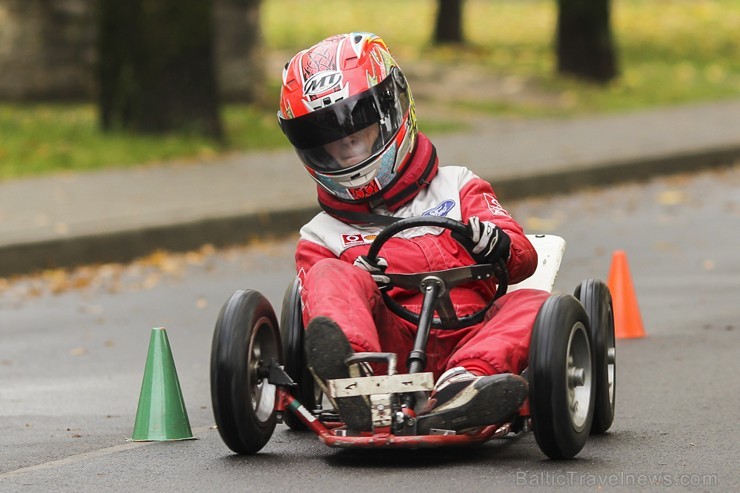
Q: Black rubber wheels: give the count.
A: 4